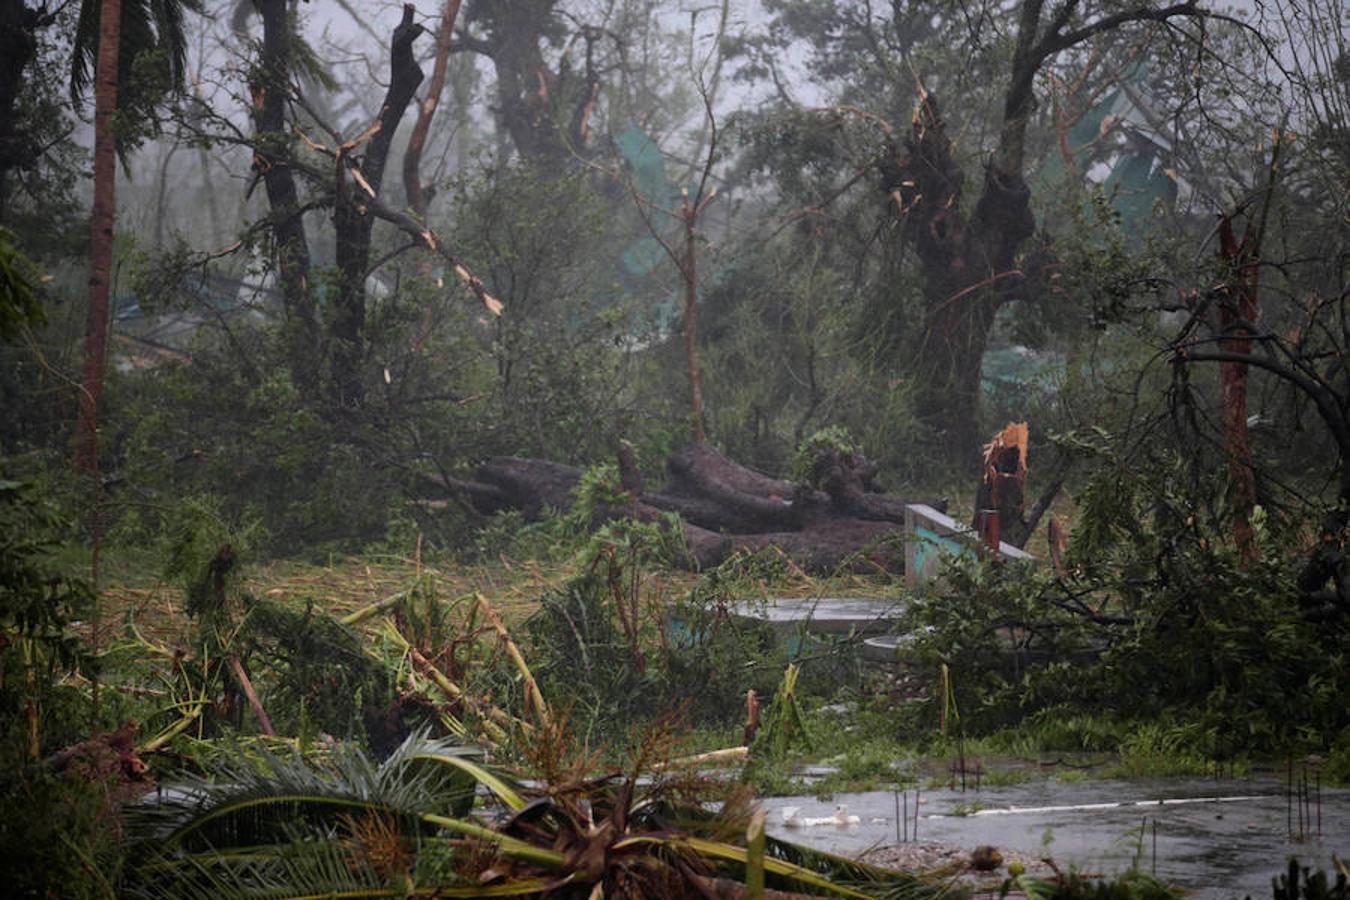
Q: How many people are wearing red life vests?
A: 0